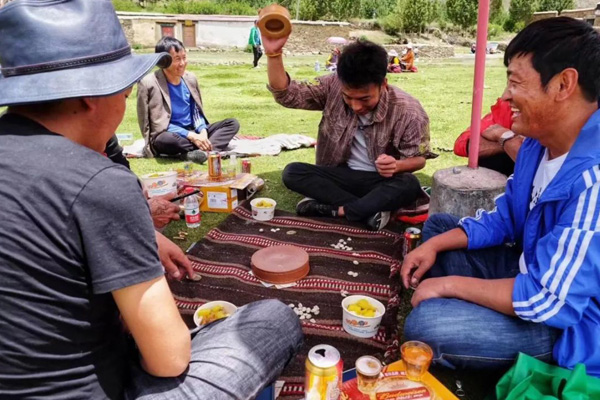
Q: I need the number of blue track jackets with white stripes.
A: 1